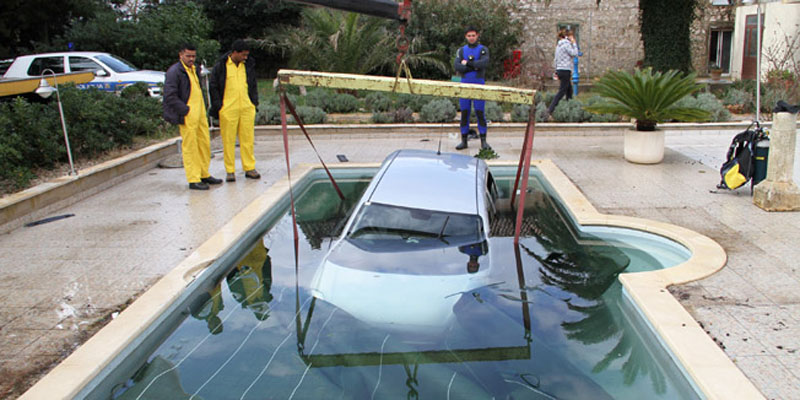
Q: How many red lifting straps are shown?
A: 4